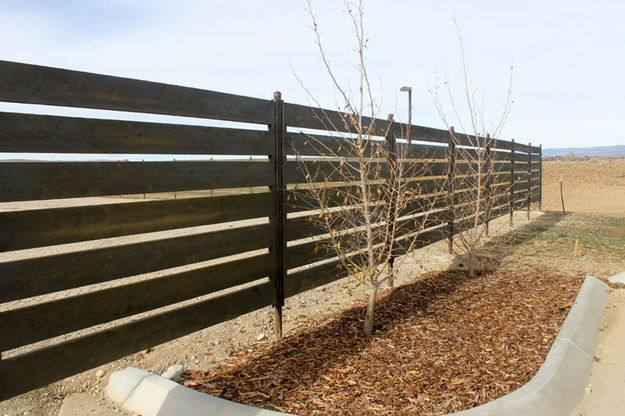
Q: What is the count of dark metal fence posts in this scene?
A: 7